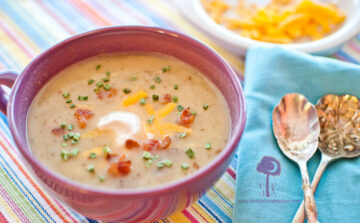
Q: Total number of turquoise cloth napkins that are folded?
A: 1